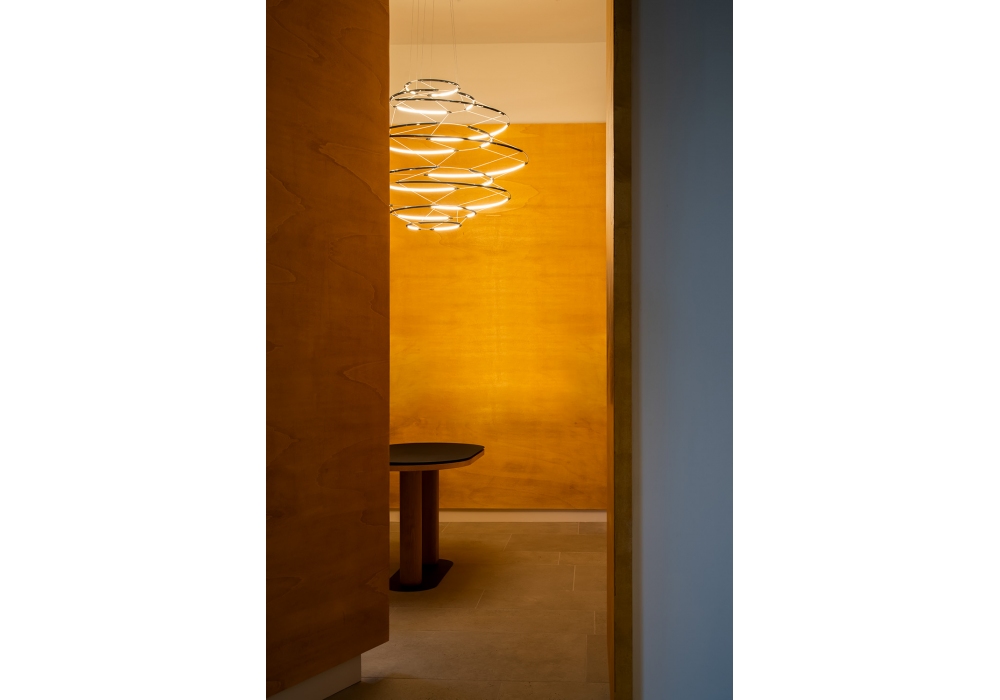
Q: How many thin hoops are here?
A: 9